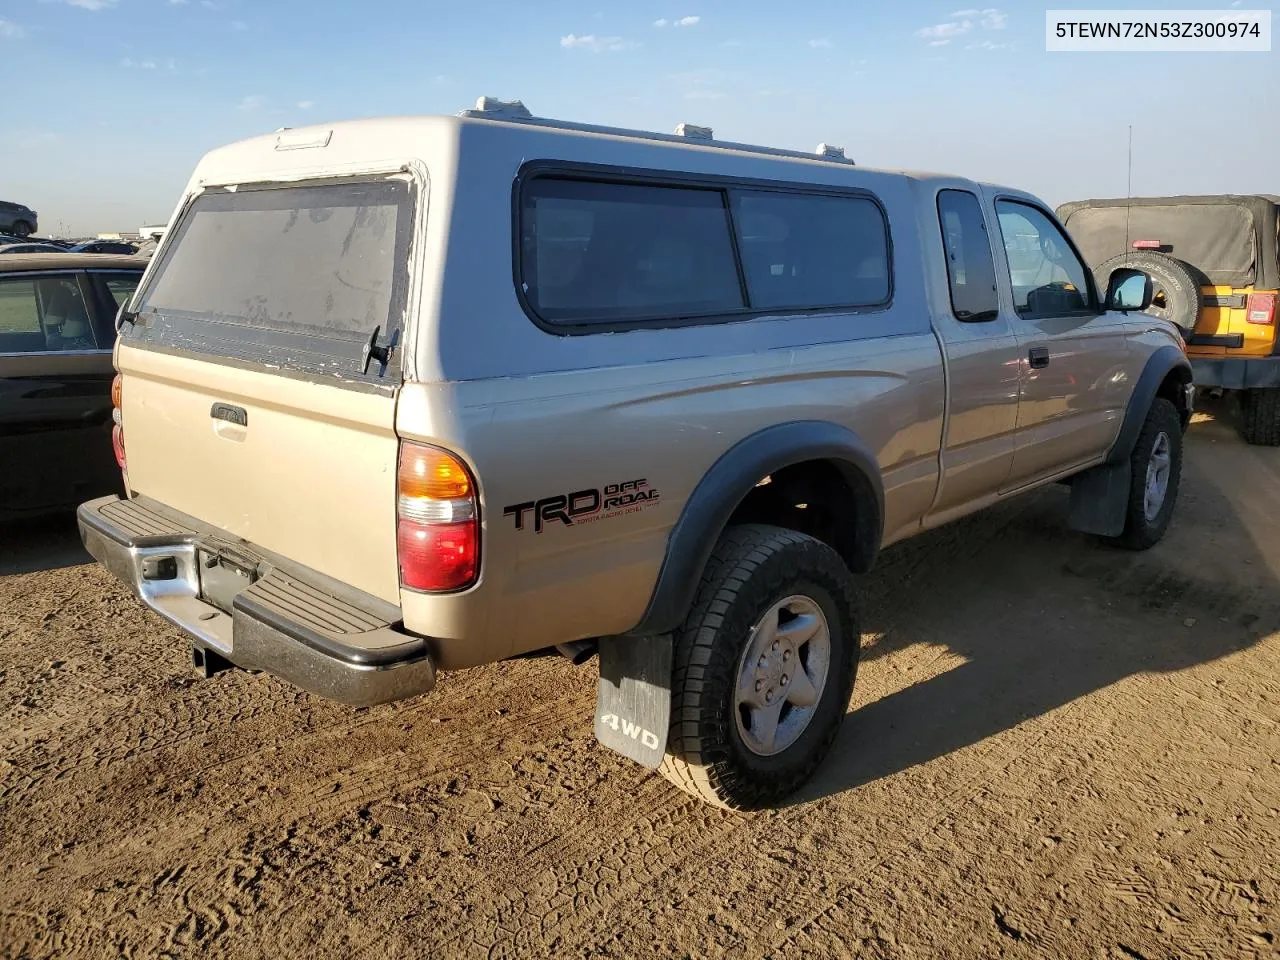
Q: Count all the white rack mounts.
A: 3